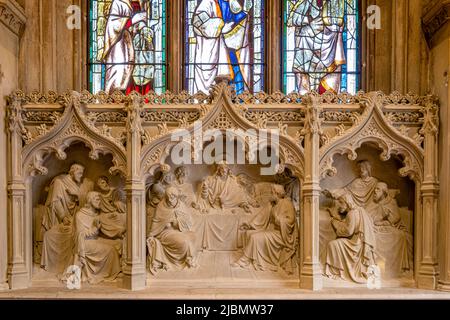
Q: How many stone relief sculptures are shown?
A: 3